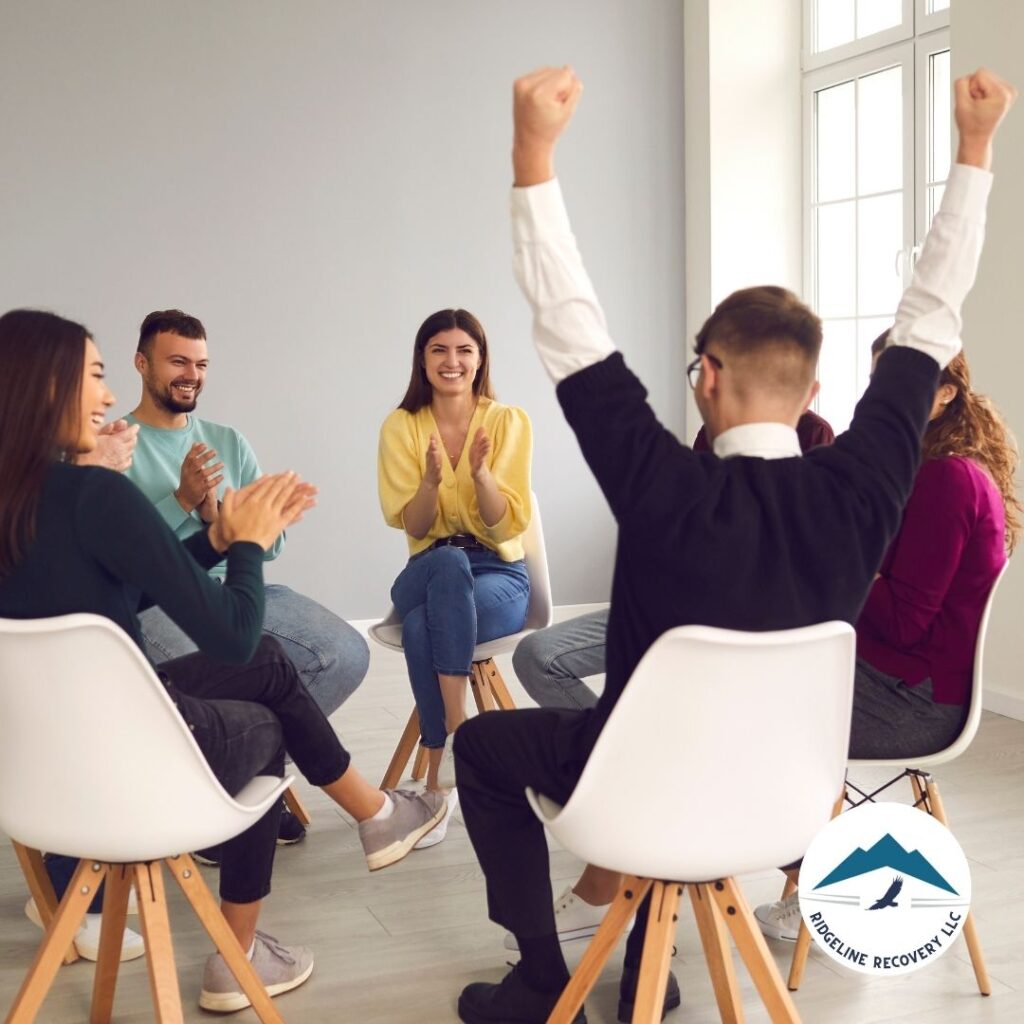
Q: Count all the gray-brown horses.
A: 0